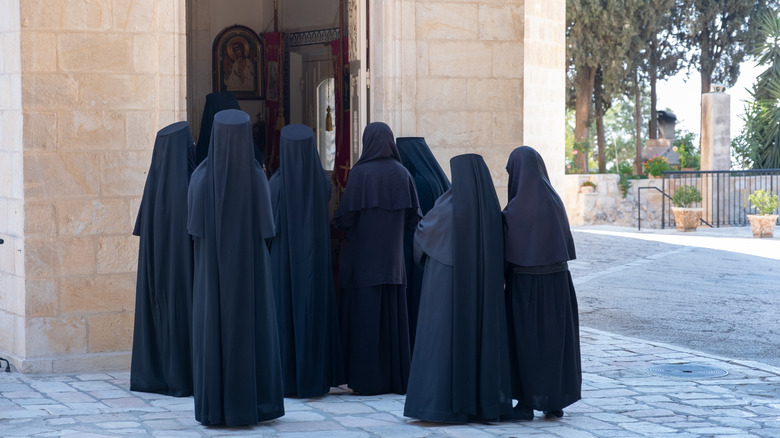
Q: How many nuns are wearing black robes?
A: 8